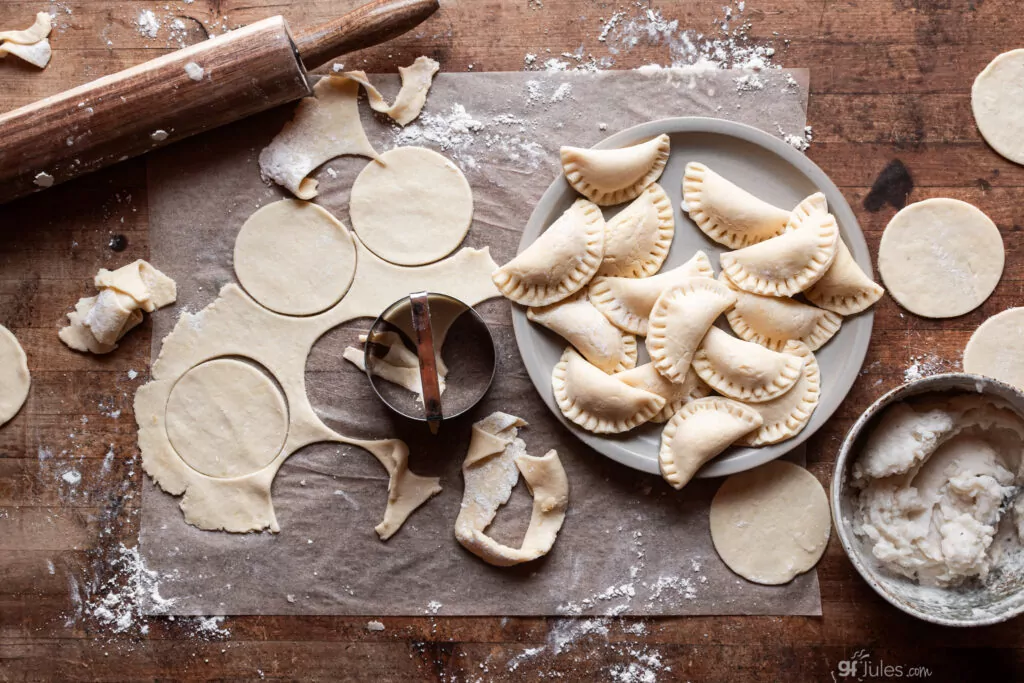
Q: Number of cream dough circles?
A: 8